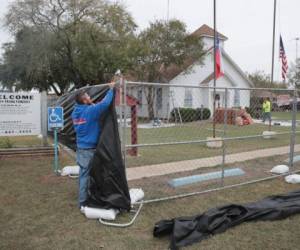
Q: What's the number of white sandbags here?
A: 5